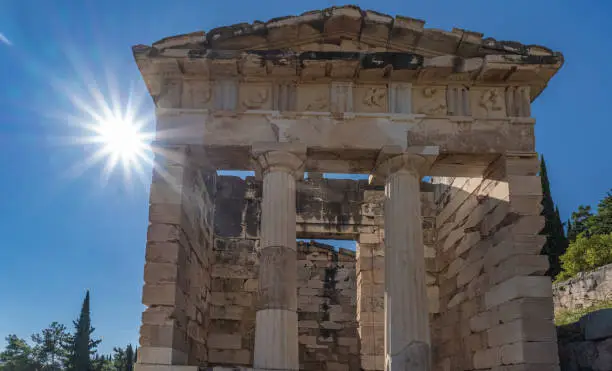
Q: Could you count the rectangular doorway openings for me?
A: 1